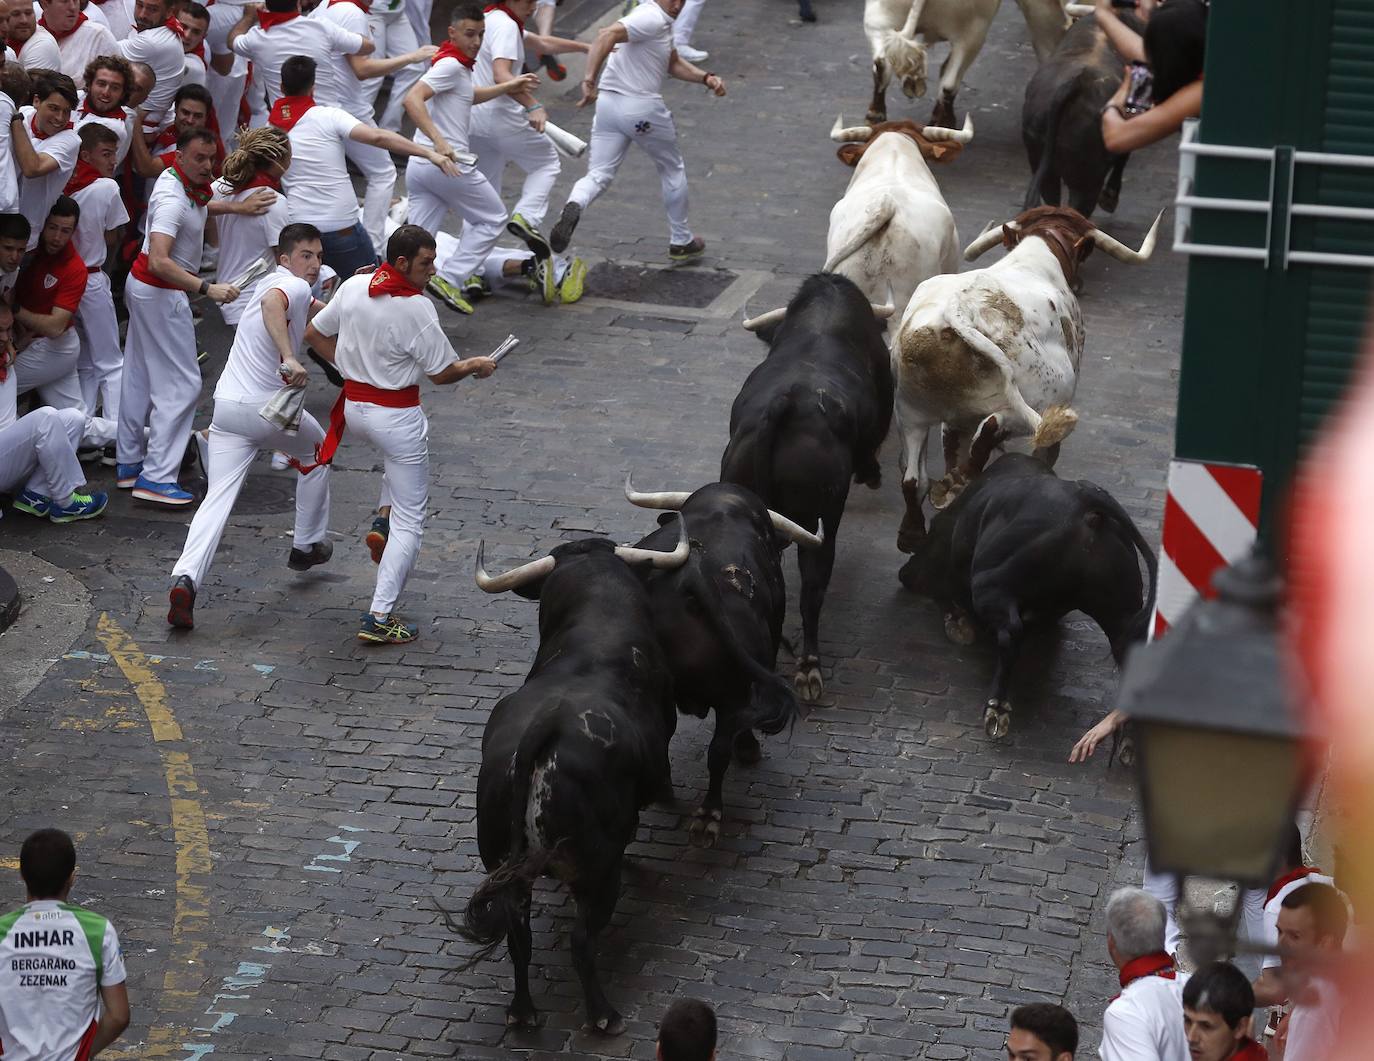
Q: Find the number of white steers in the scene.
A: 3